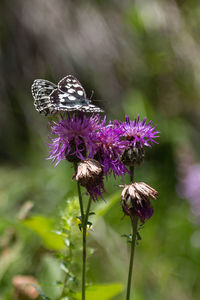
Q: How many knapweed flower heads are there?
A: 5